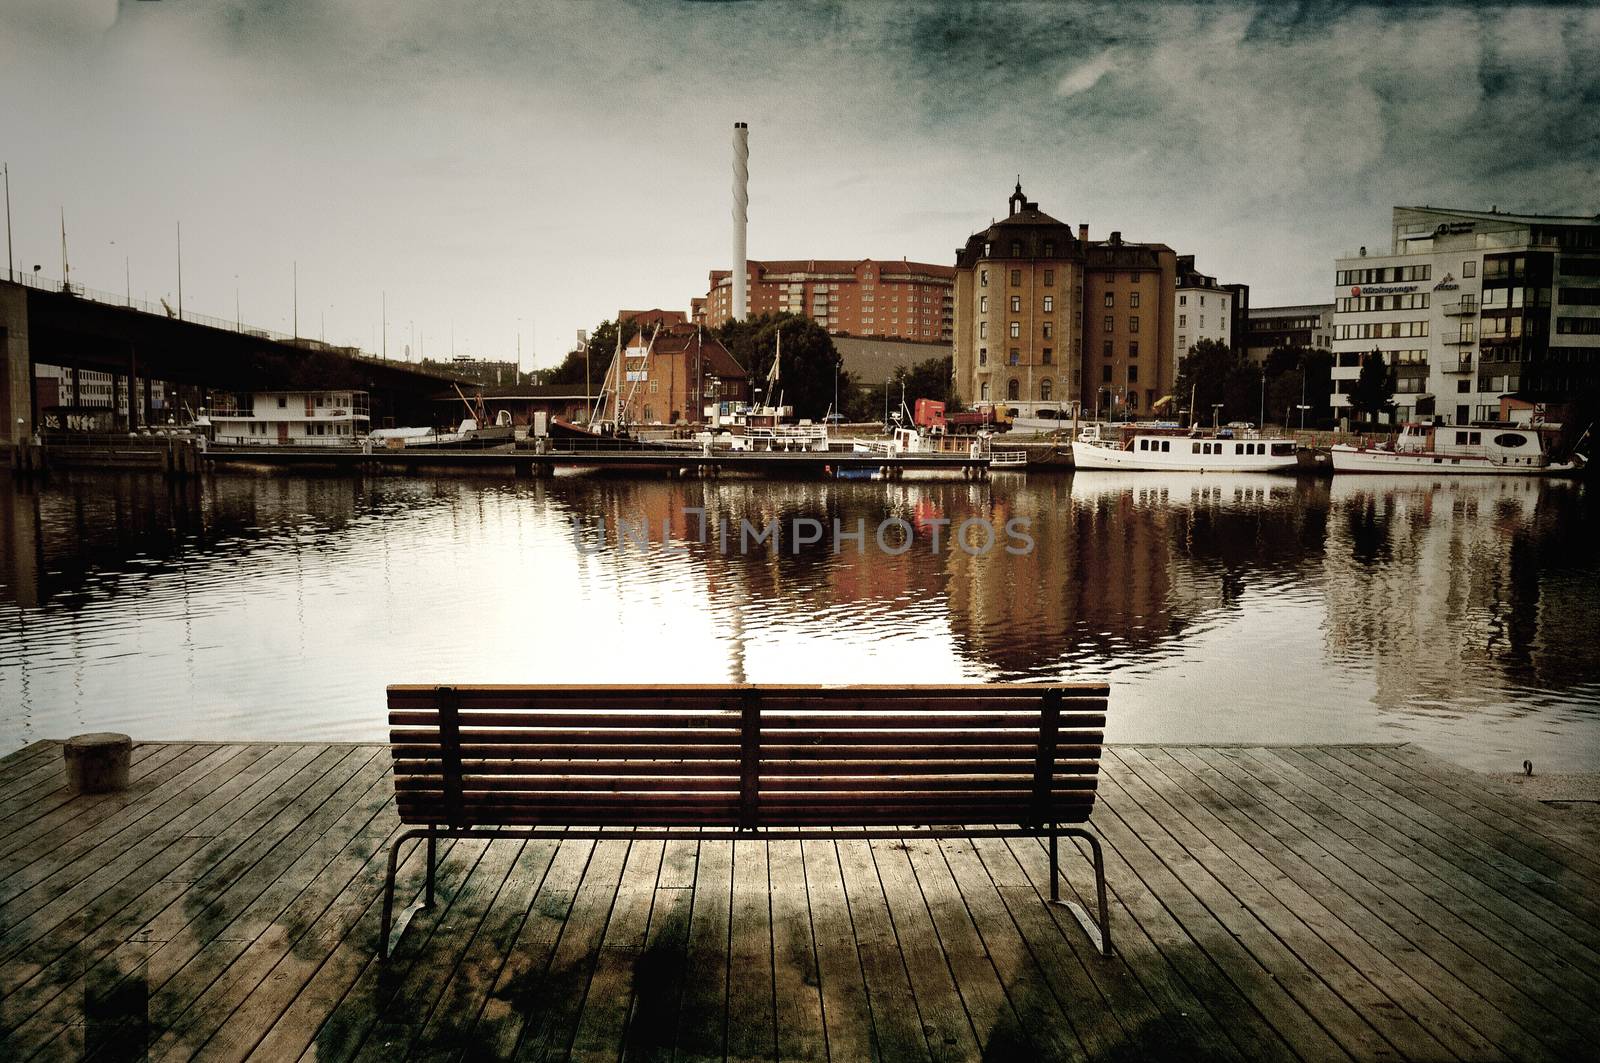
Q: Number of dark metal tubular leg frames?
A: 2